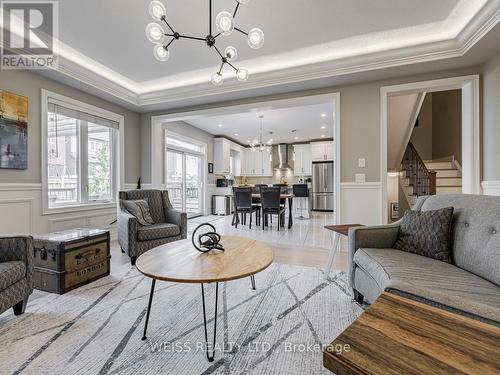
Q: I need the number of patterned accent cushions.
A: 2